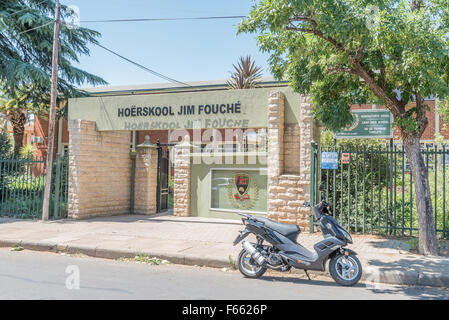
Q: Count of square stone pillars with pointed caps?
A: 2